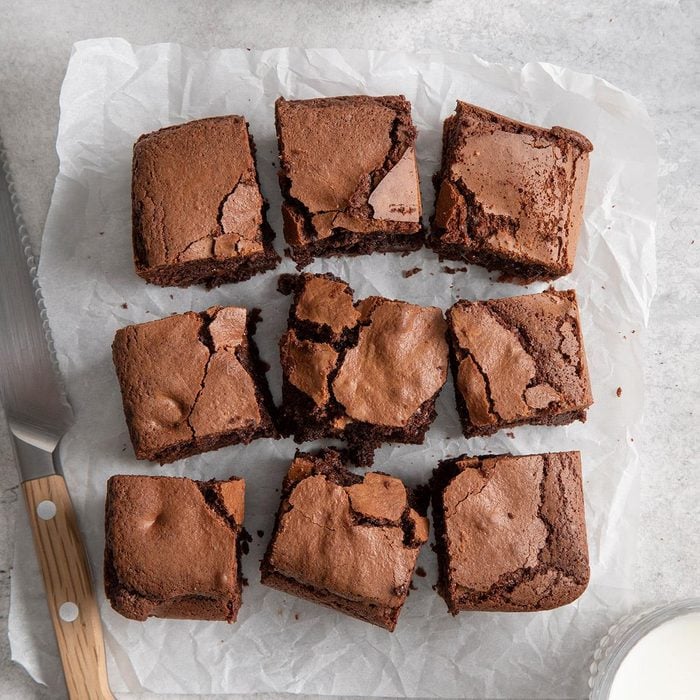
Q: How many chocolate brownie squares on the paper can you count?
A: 9